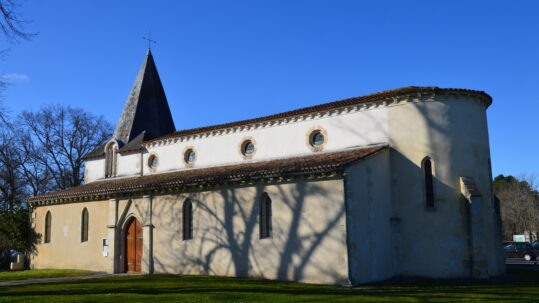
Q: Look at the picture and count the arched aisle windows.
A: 4